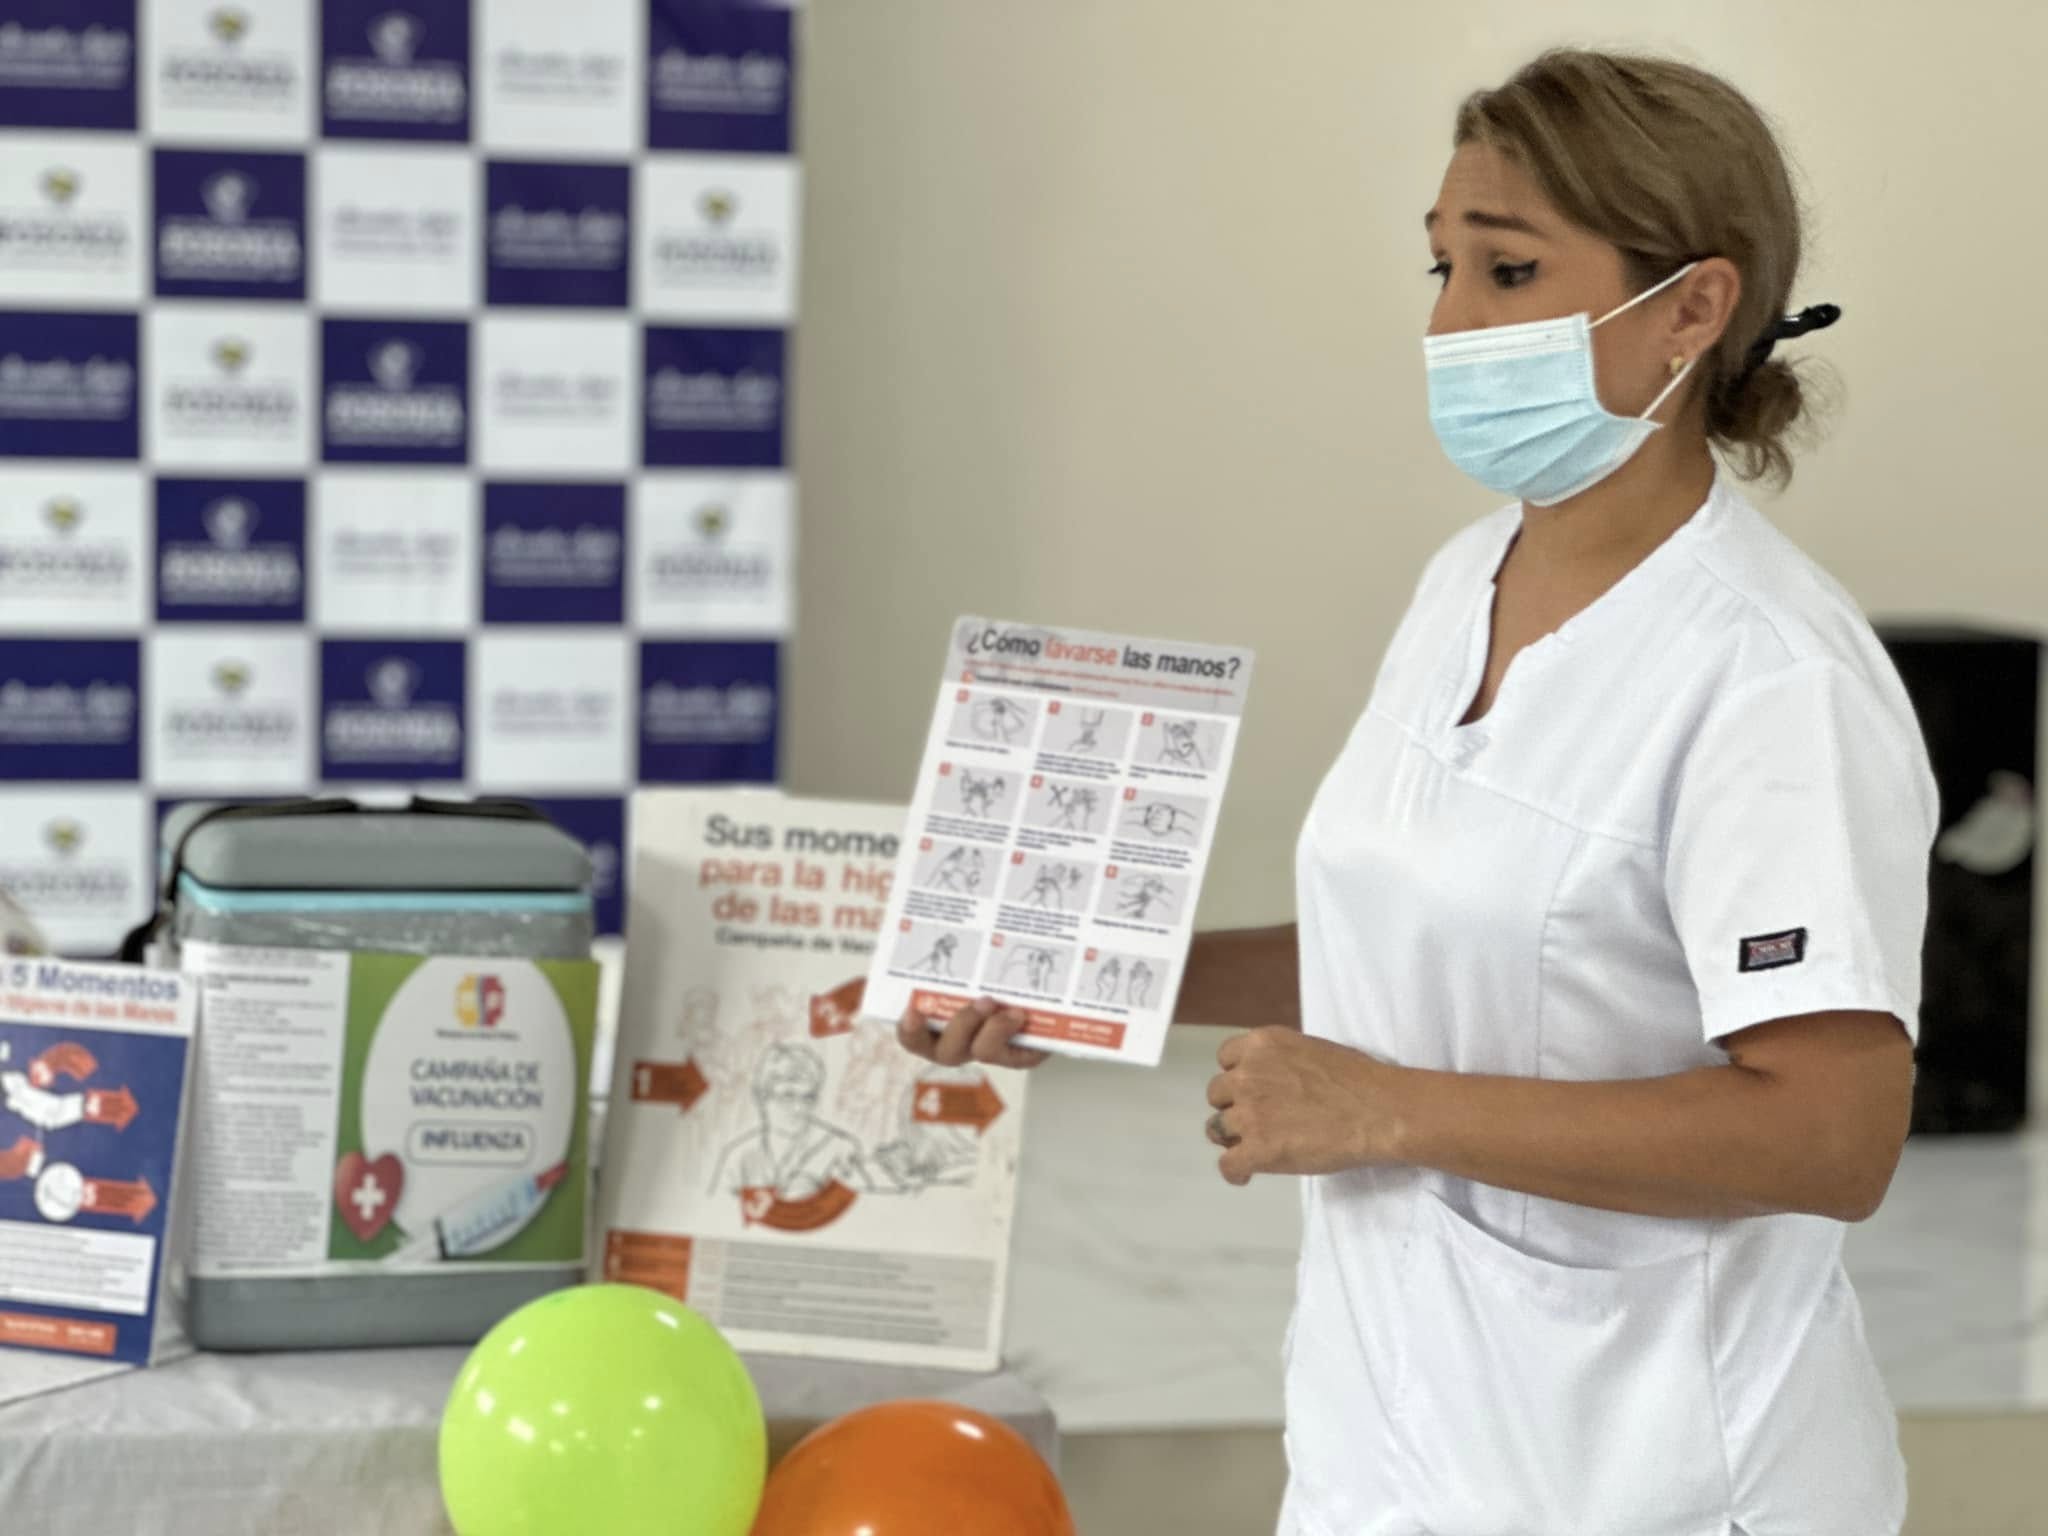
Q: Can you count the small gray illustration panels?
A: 12